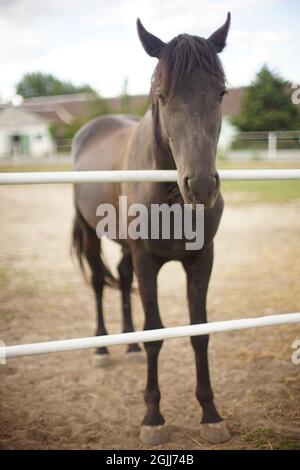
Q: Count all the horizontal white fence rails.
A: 2